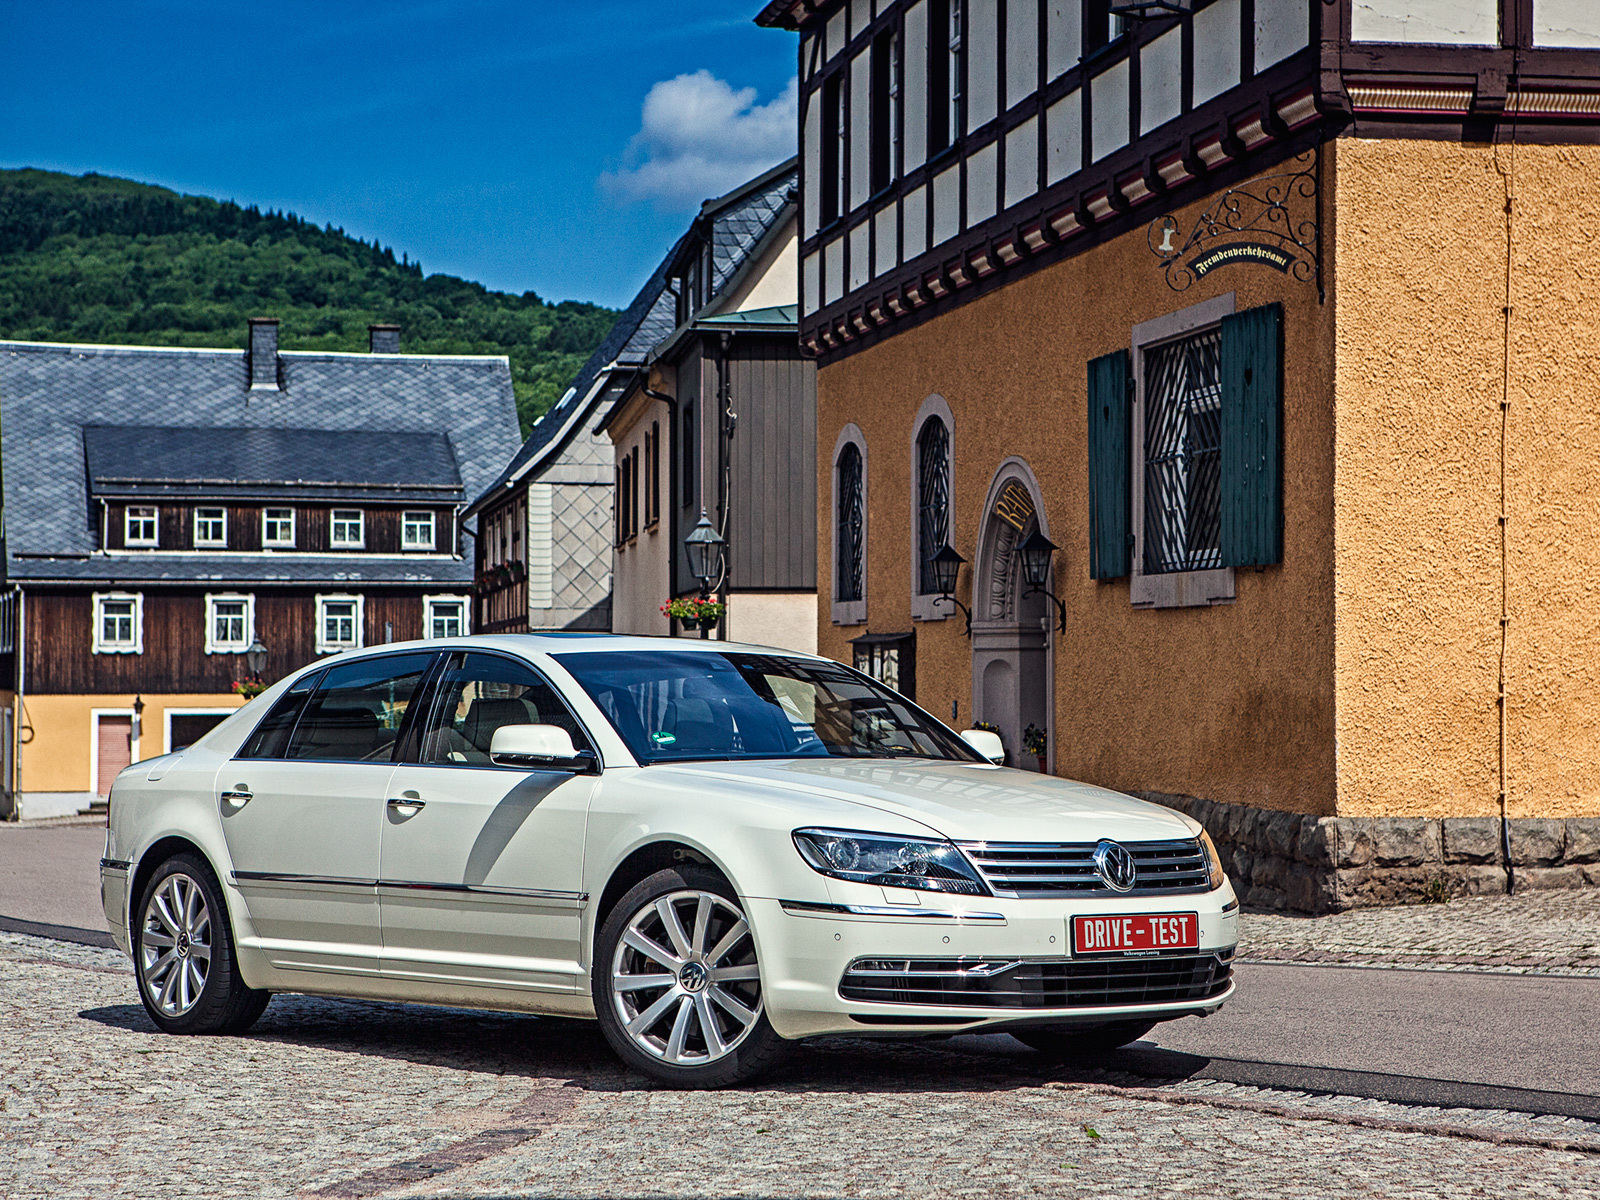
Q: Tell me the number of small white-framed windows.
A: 9